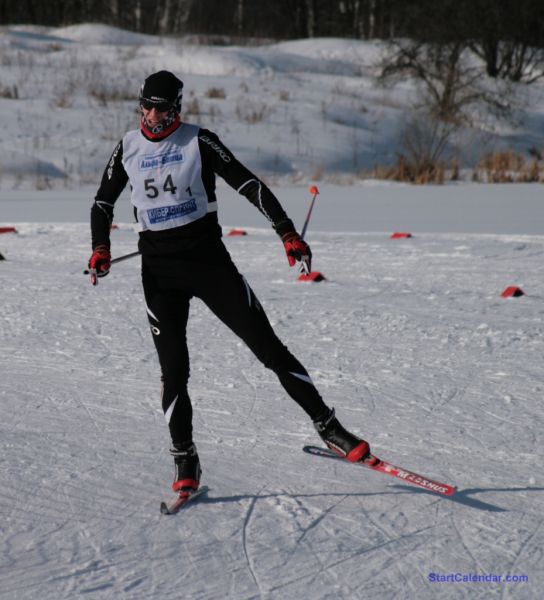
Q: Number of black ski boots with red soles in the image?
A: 2